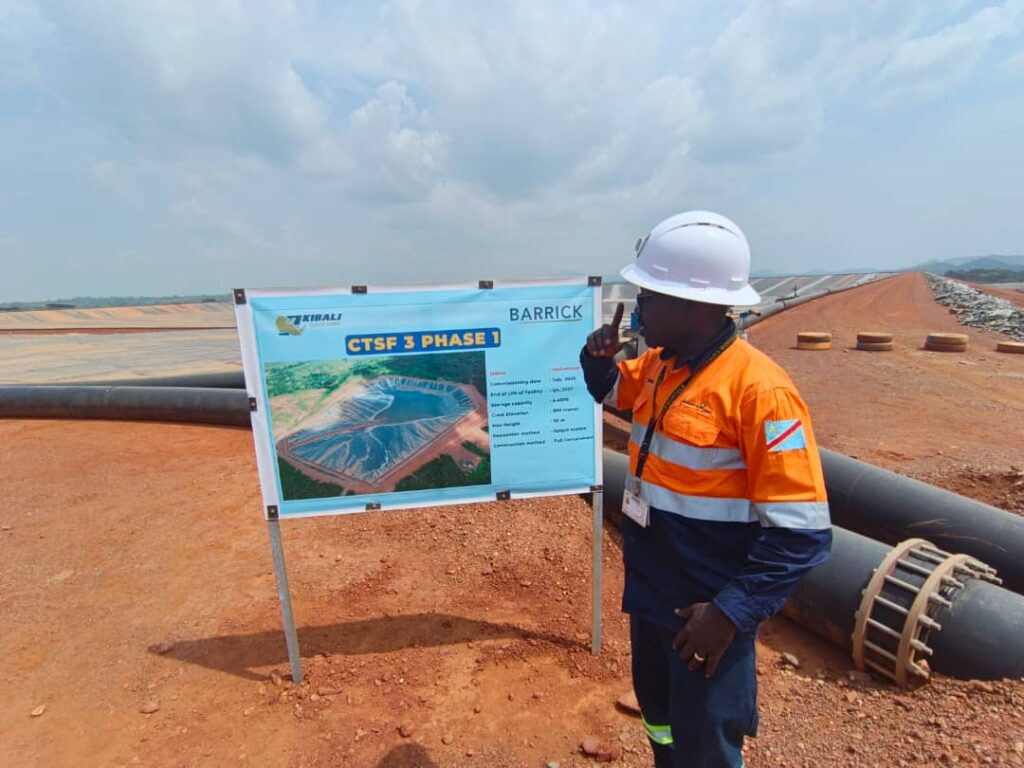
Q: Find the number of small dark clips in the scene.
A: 9